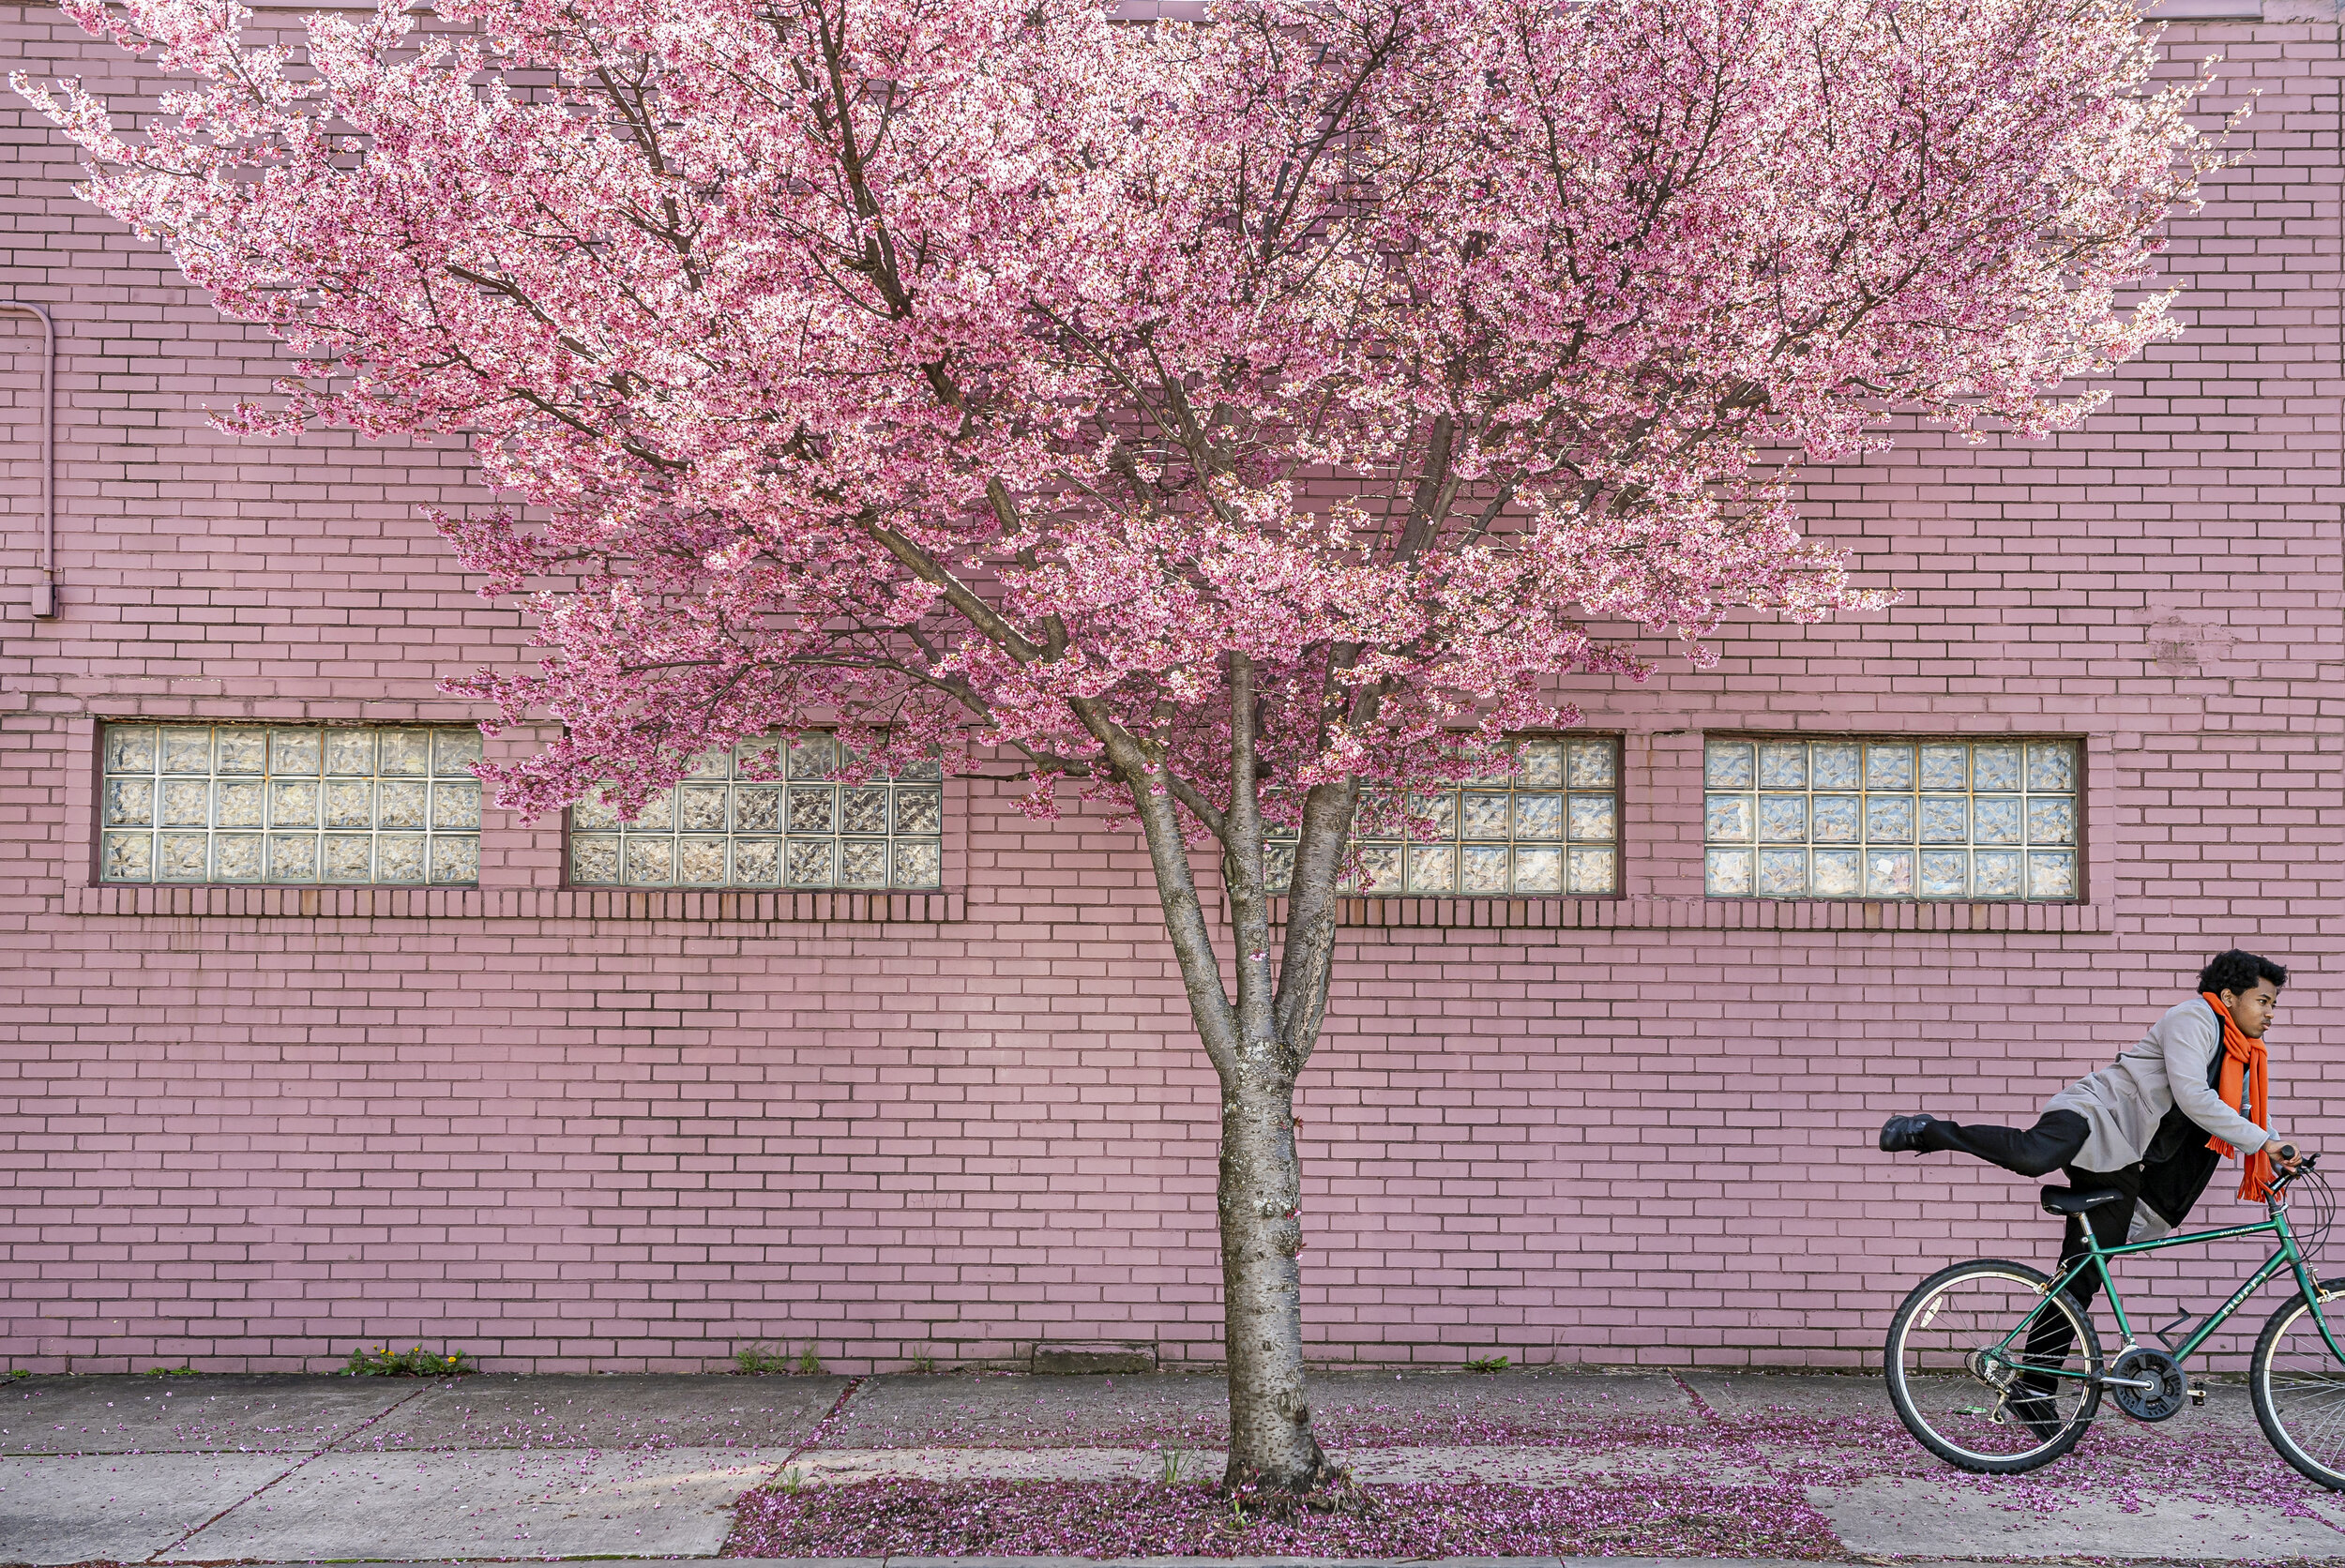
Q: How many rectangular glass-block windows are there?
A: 4